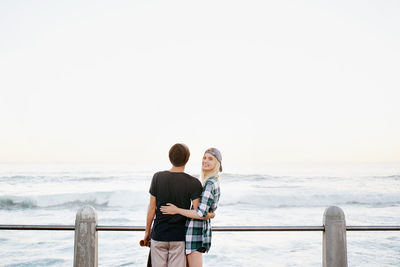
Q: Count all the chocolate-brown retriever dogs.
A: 0